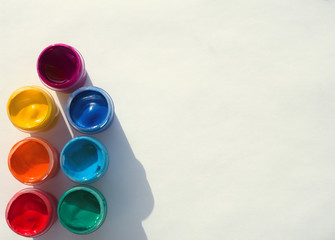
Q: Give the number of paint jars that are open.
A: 7